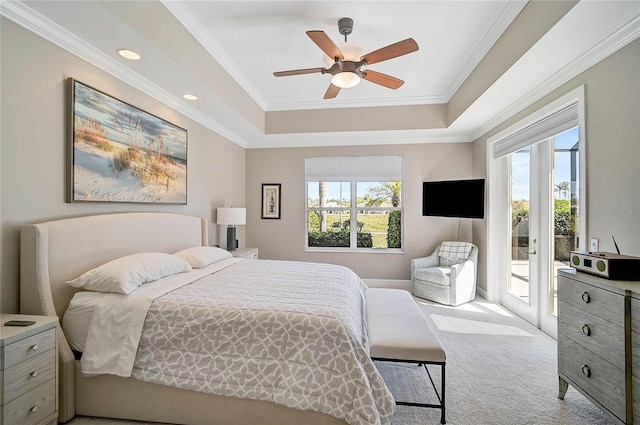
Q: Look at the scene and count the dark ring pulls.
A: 3